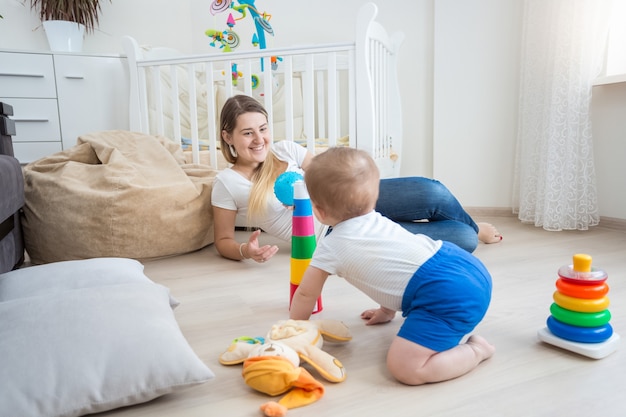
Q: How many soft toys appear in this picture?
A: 1